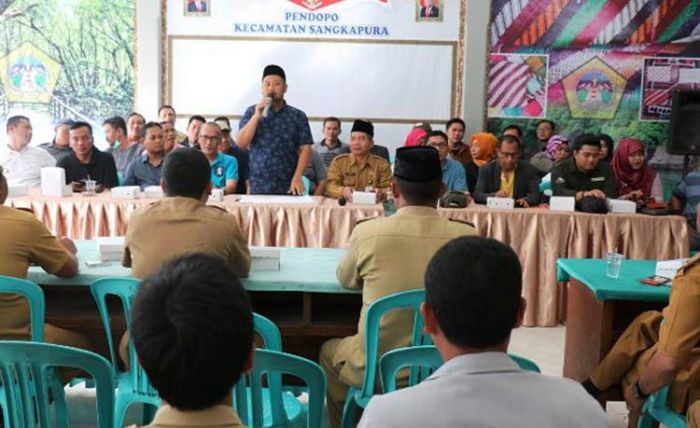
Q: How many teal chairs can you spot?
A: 8